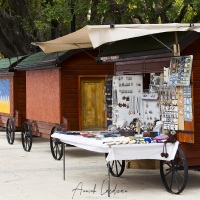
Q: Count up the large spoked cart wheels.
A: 5